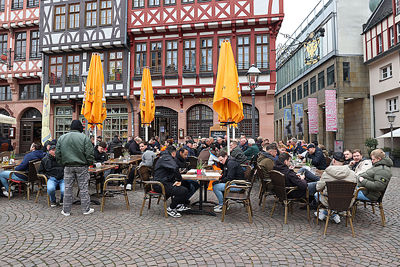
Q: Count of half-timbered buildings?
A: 4